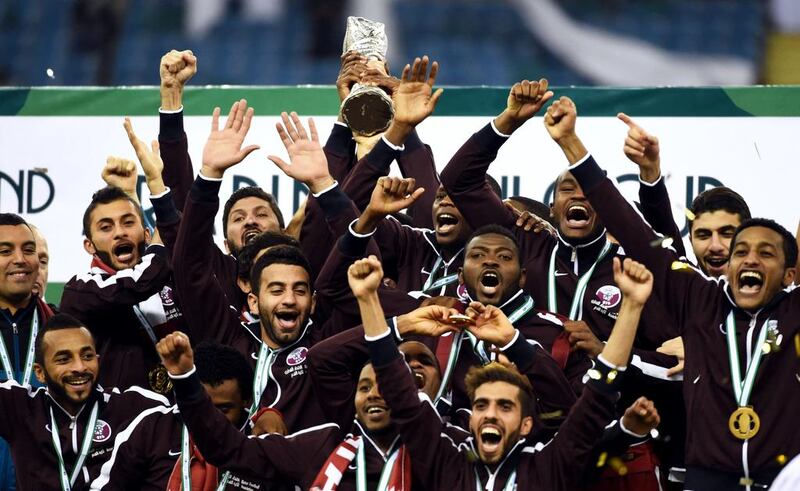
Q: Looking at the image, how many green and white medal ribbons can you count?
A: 12